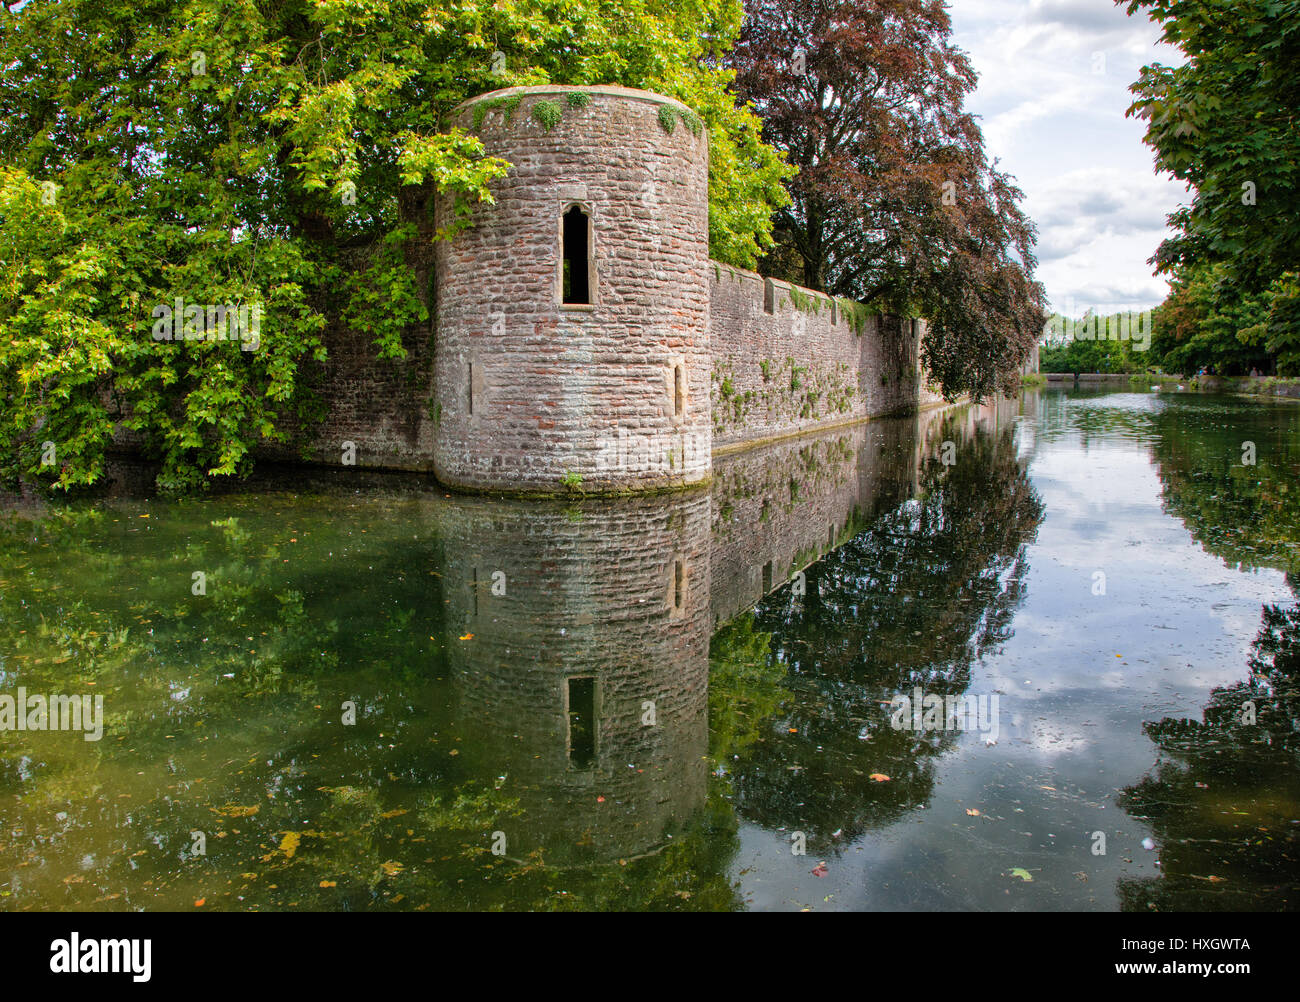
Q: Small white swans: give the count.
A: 2